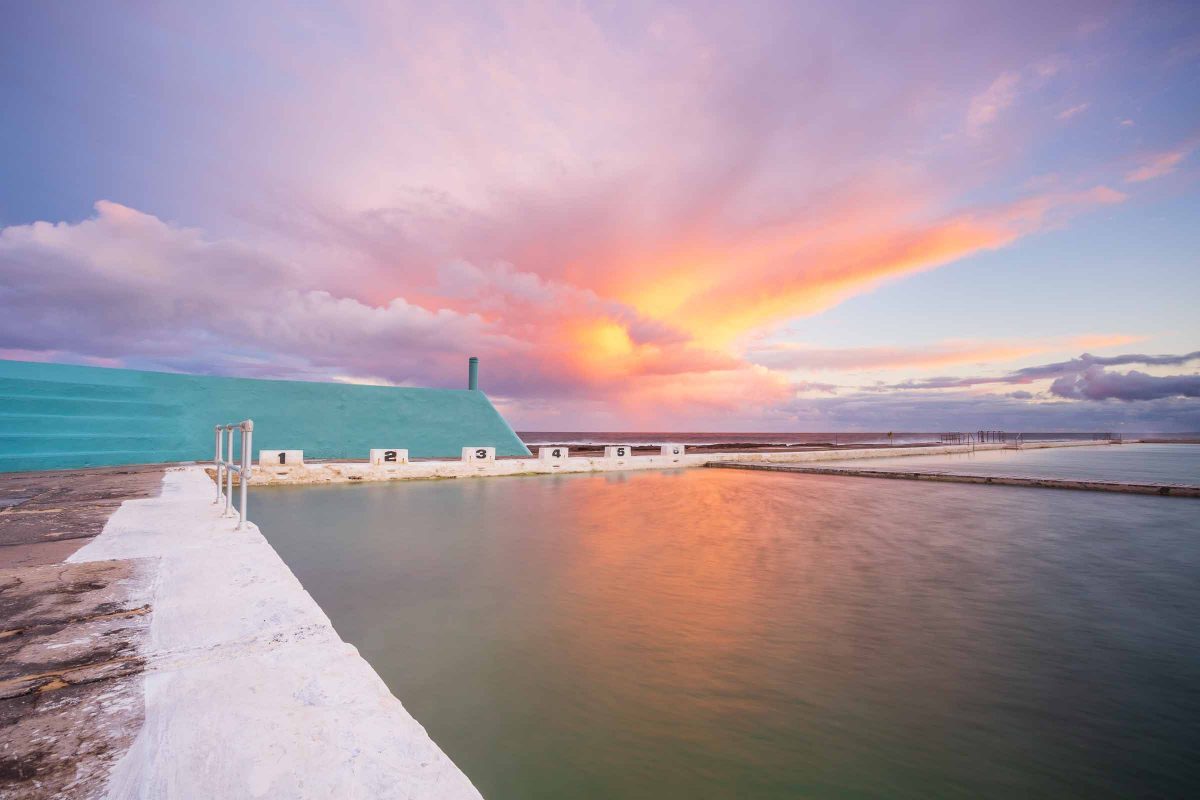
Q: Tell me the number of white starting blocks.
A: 6